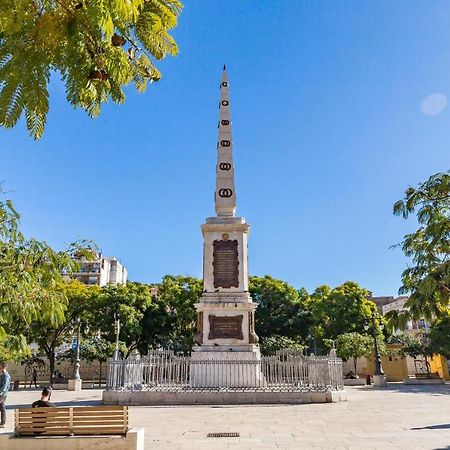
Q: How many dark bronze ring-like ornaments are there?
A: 6